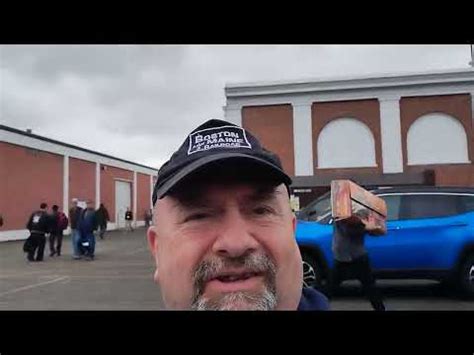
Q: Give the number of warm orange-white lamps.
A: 0